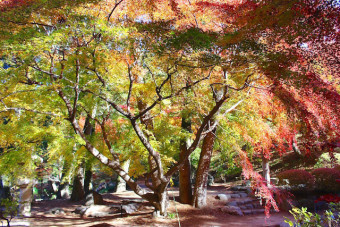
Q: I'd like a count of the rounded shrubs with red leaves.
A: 2